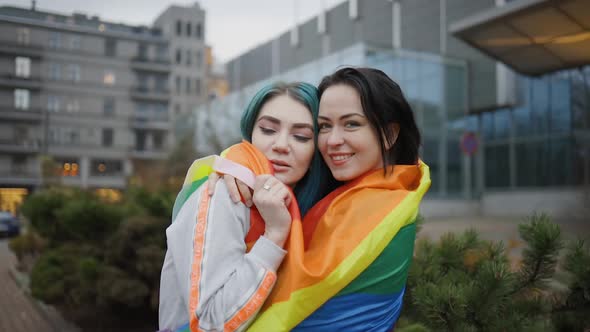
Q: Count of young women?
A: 2